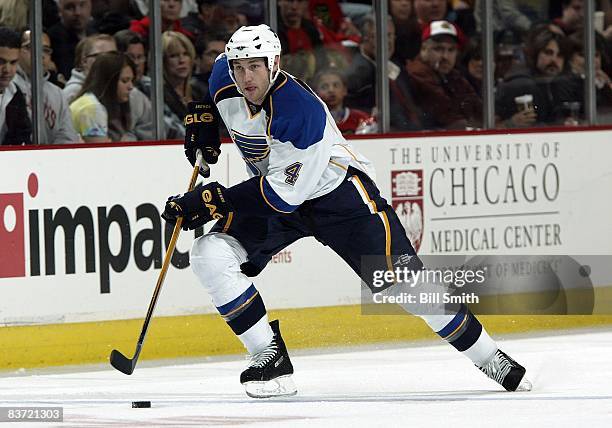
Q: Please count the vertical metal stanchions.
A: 6